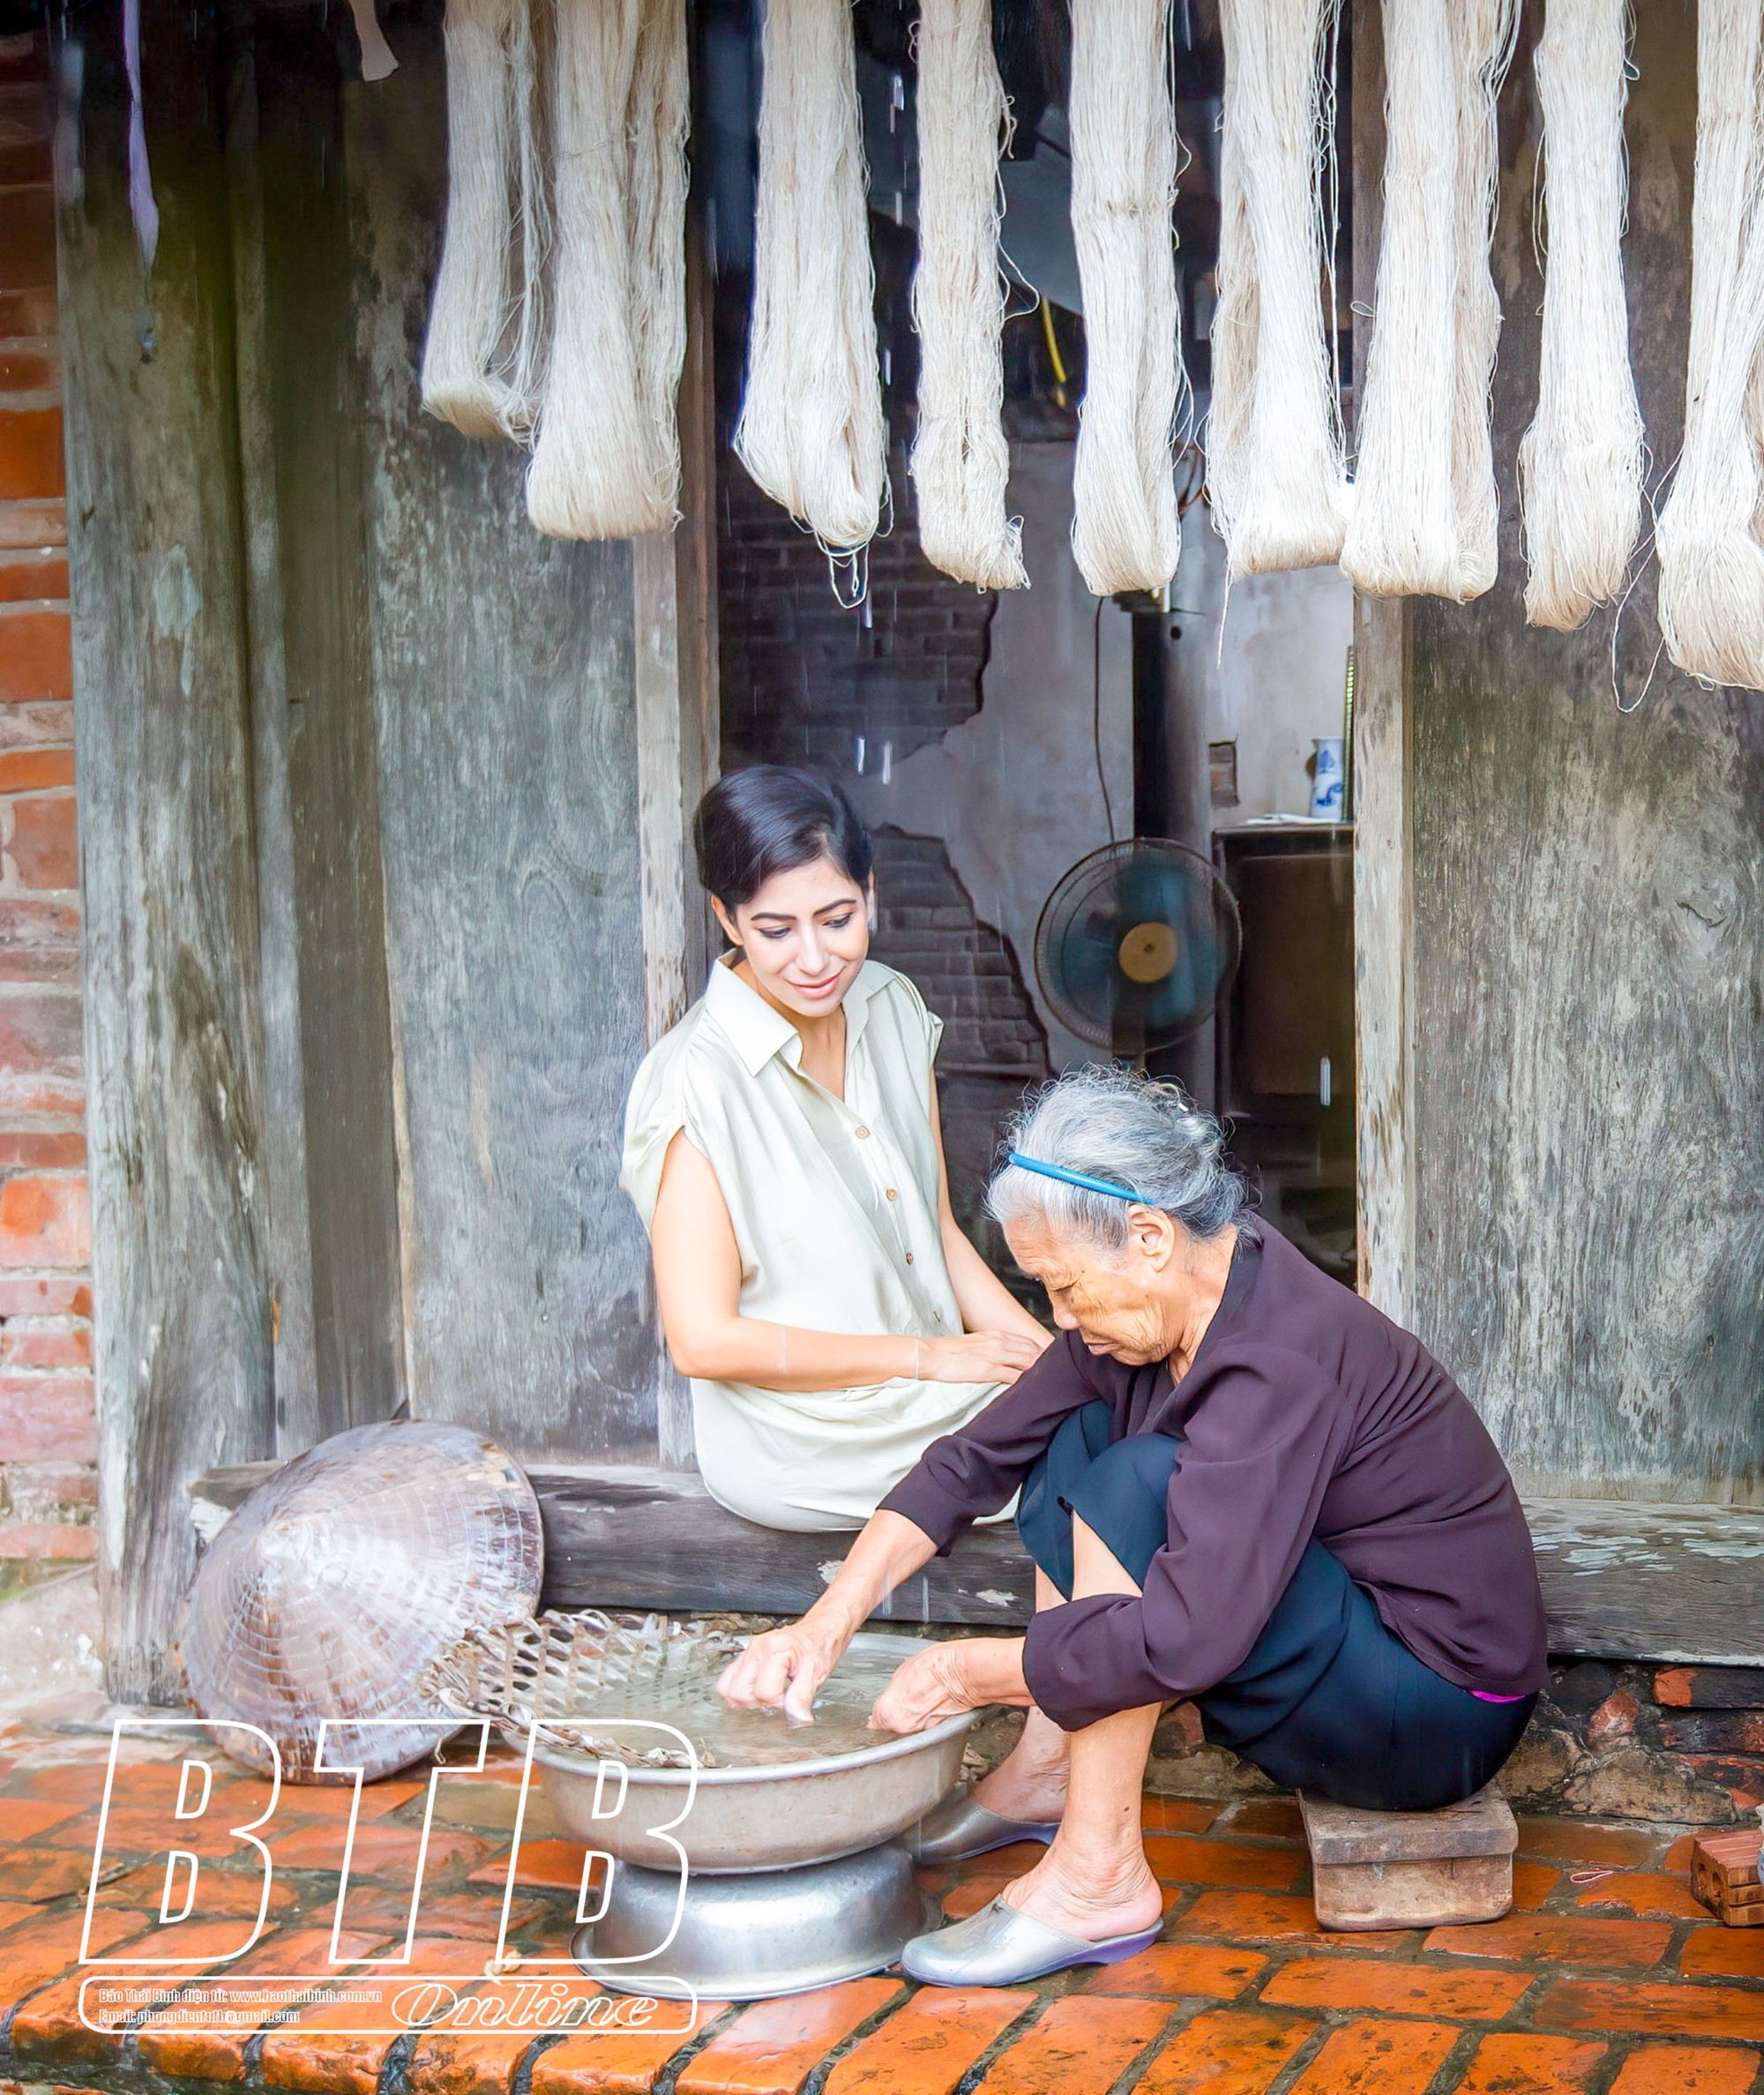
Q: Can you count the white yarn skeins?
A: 9